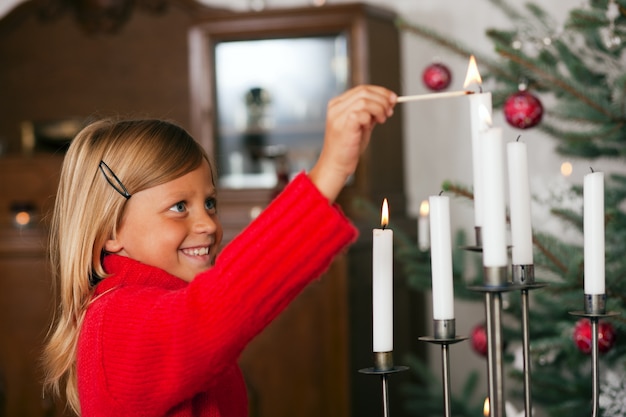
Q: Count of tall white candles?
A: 6